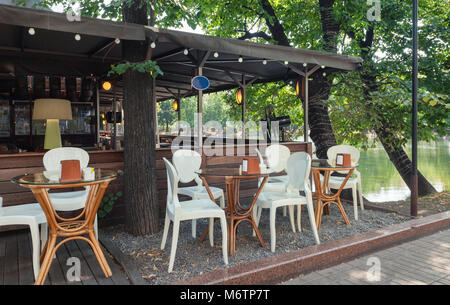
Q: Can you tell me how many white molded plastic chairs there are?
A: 8